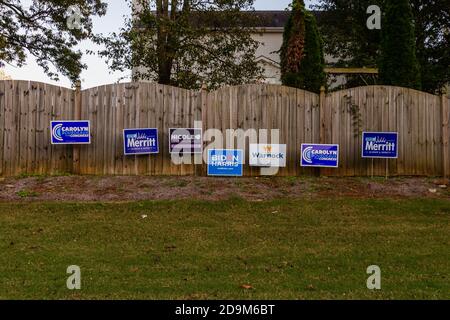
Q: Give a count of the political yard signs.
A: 7